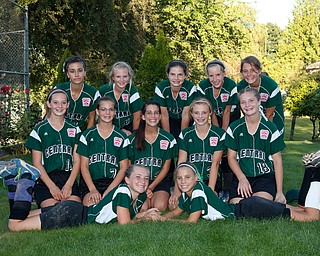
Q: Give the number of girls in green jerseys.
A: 12